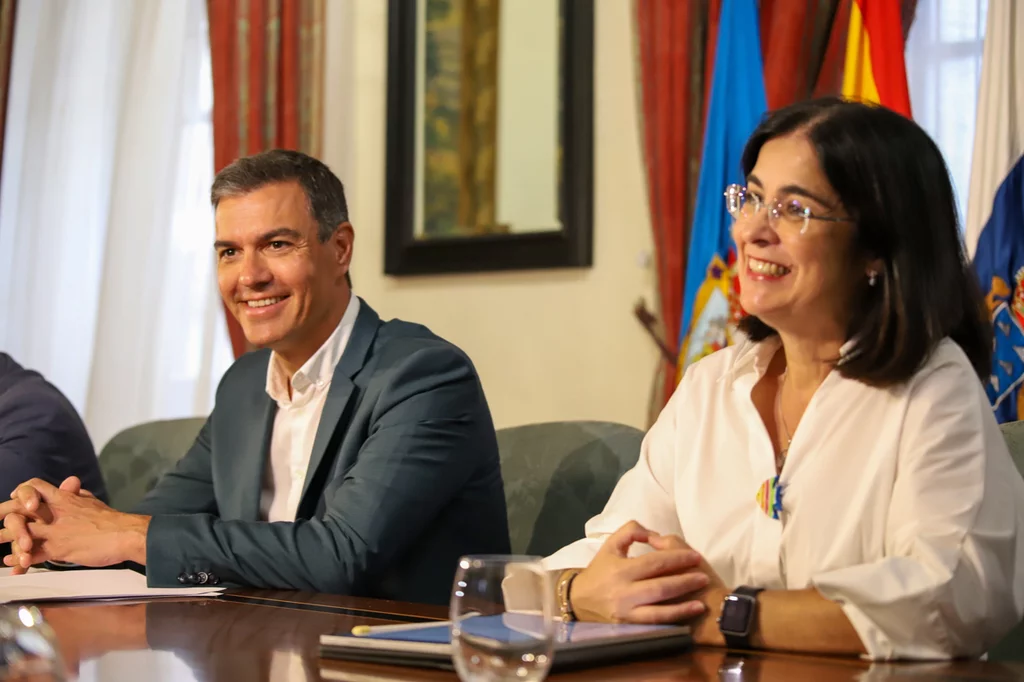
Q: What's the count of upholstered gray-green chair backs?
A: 3